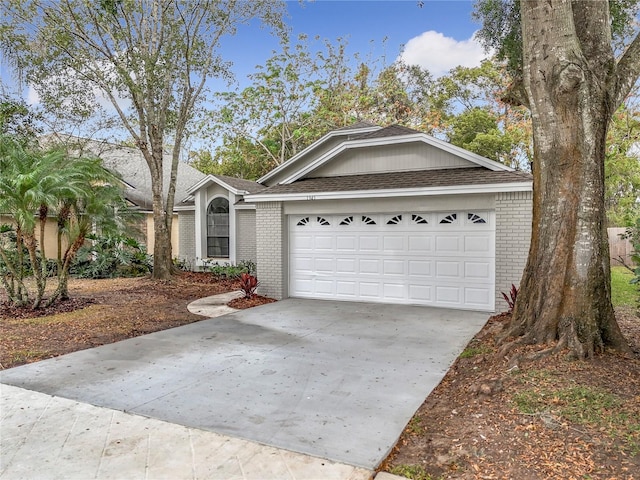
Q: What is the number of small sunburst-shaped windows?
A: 8